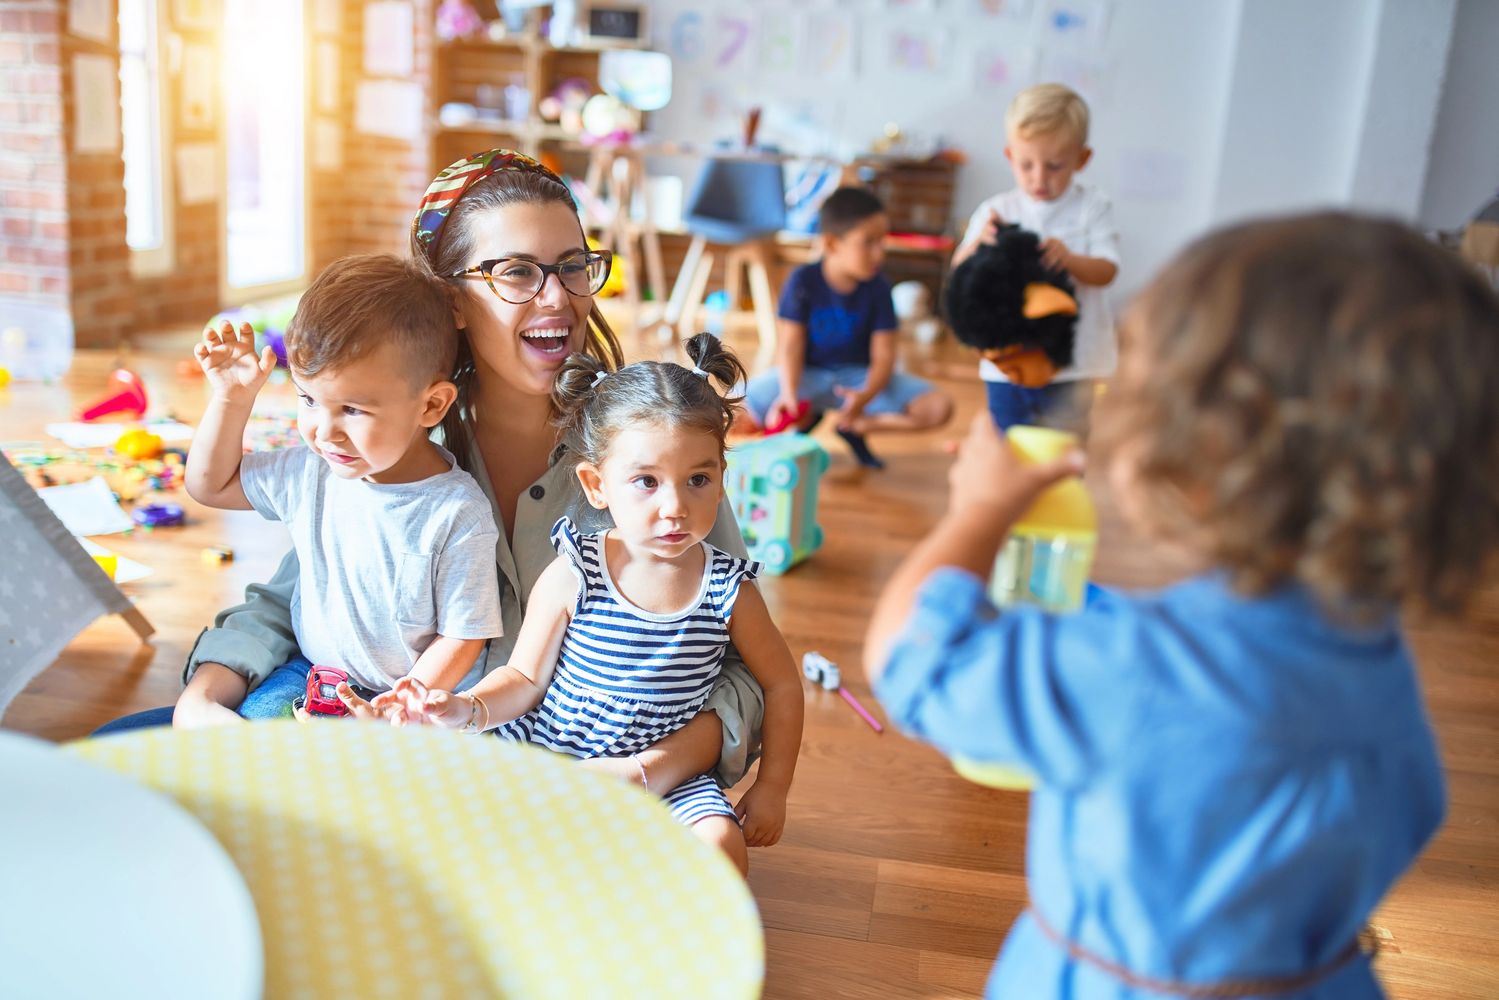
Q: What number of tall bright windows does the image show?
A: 2